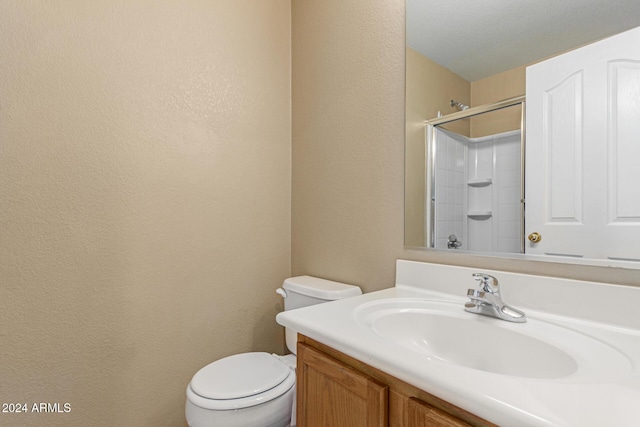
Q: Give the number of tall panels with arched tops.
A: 2